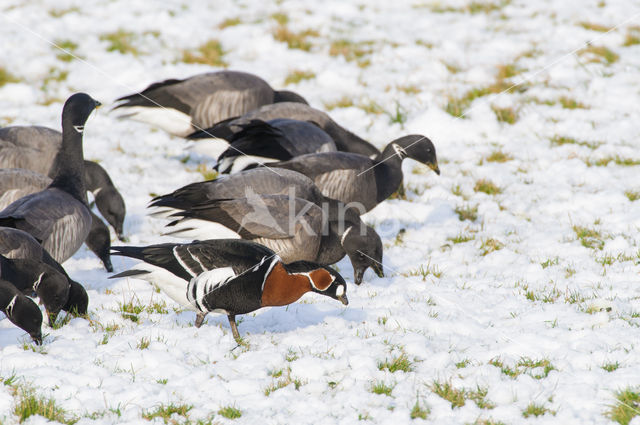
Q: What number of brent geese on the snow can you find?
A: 12